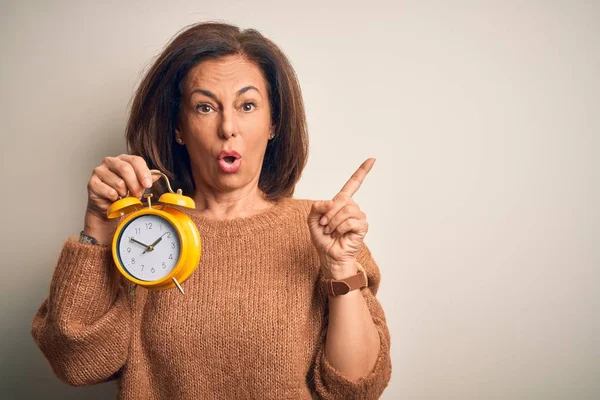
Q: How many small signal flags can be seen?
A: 0